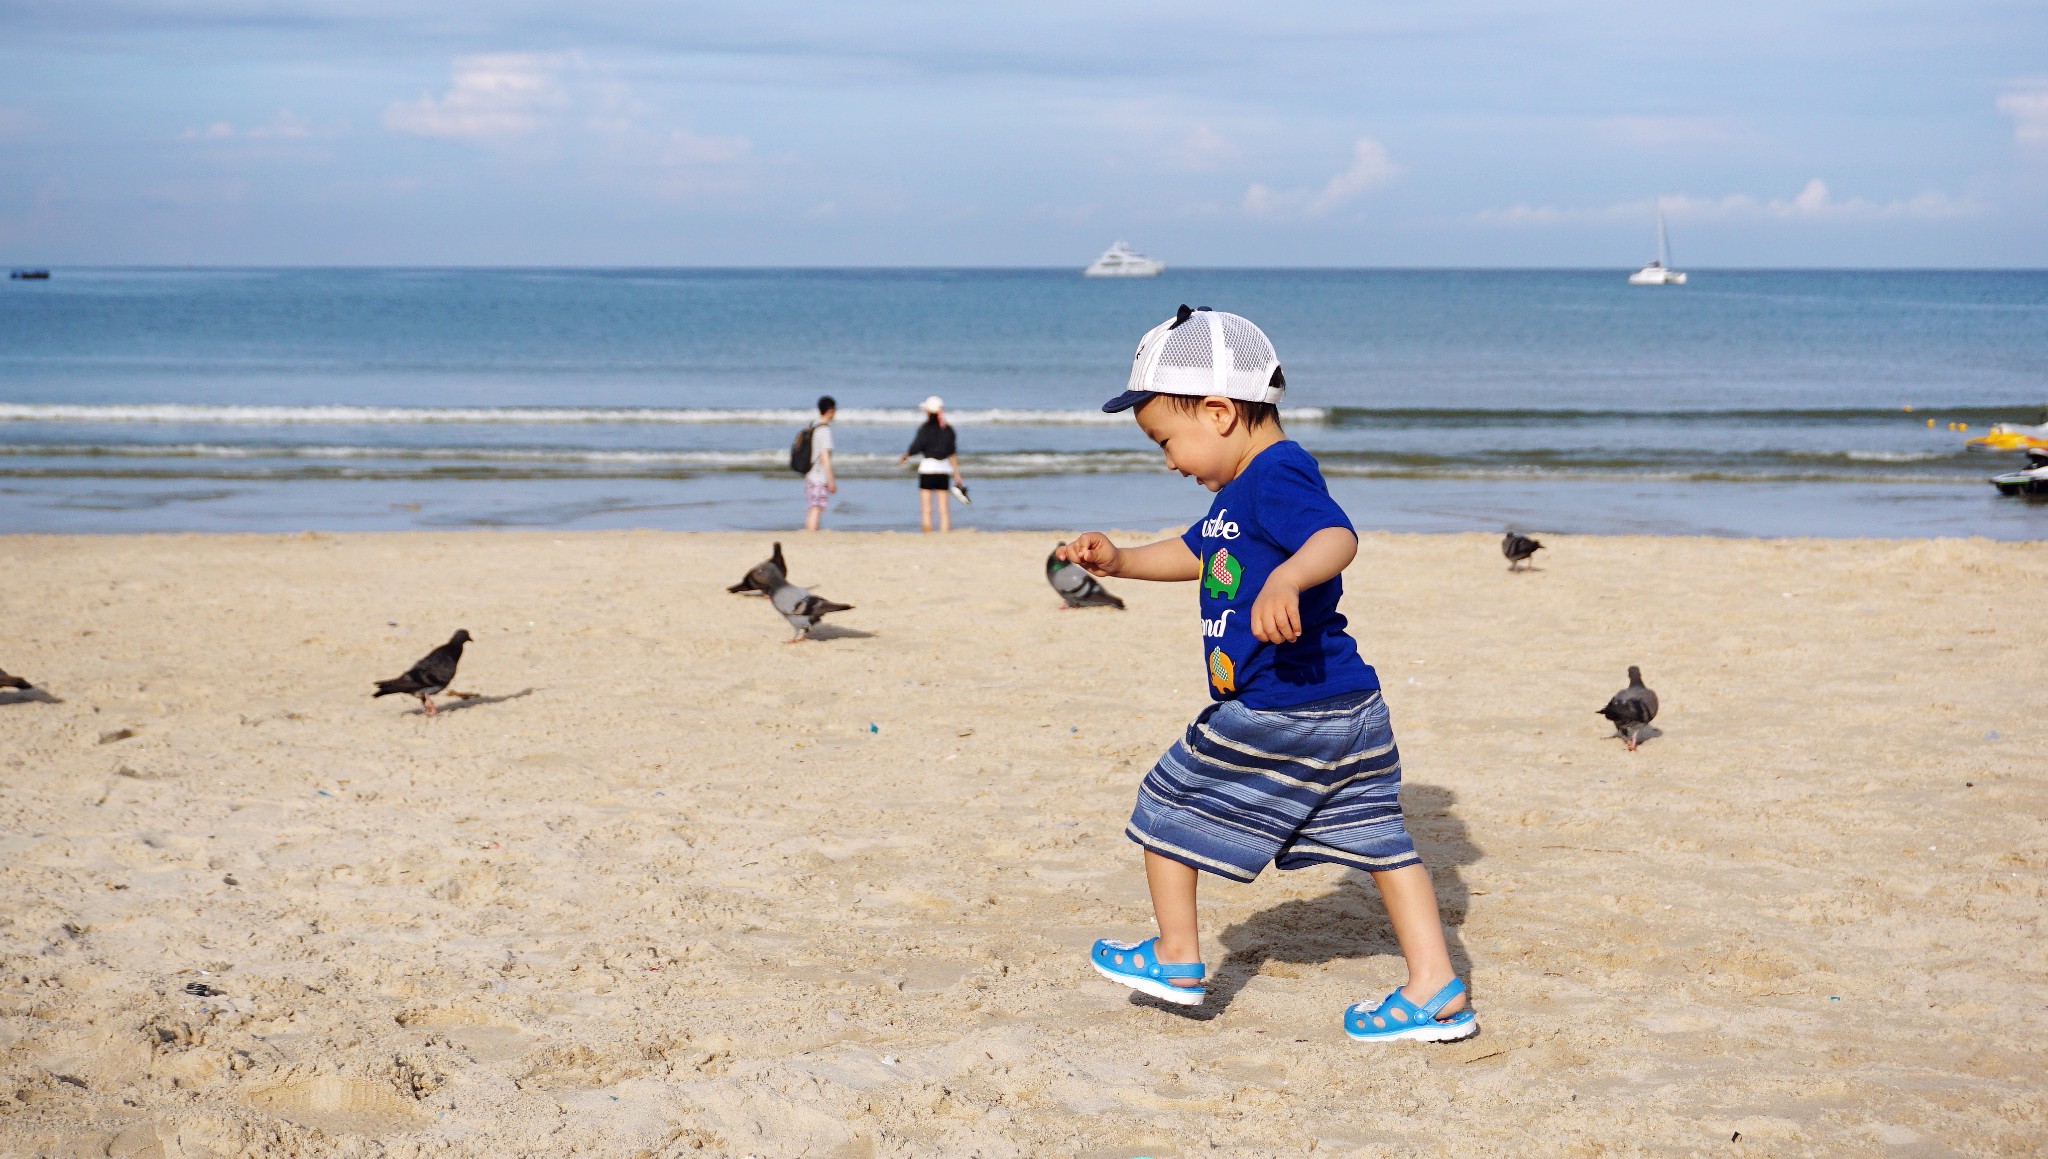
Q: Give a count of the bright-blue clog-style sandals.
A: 2